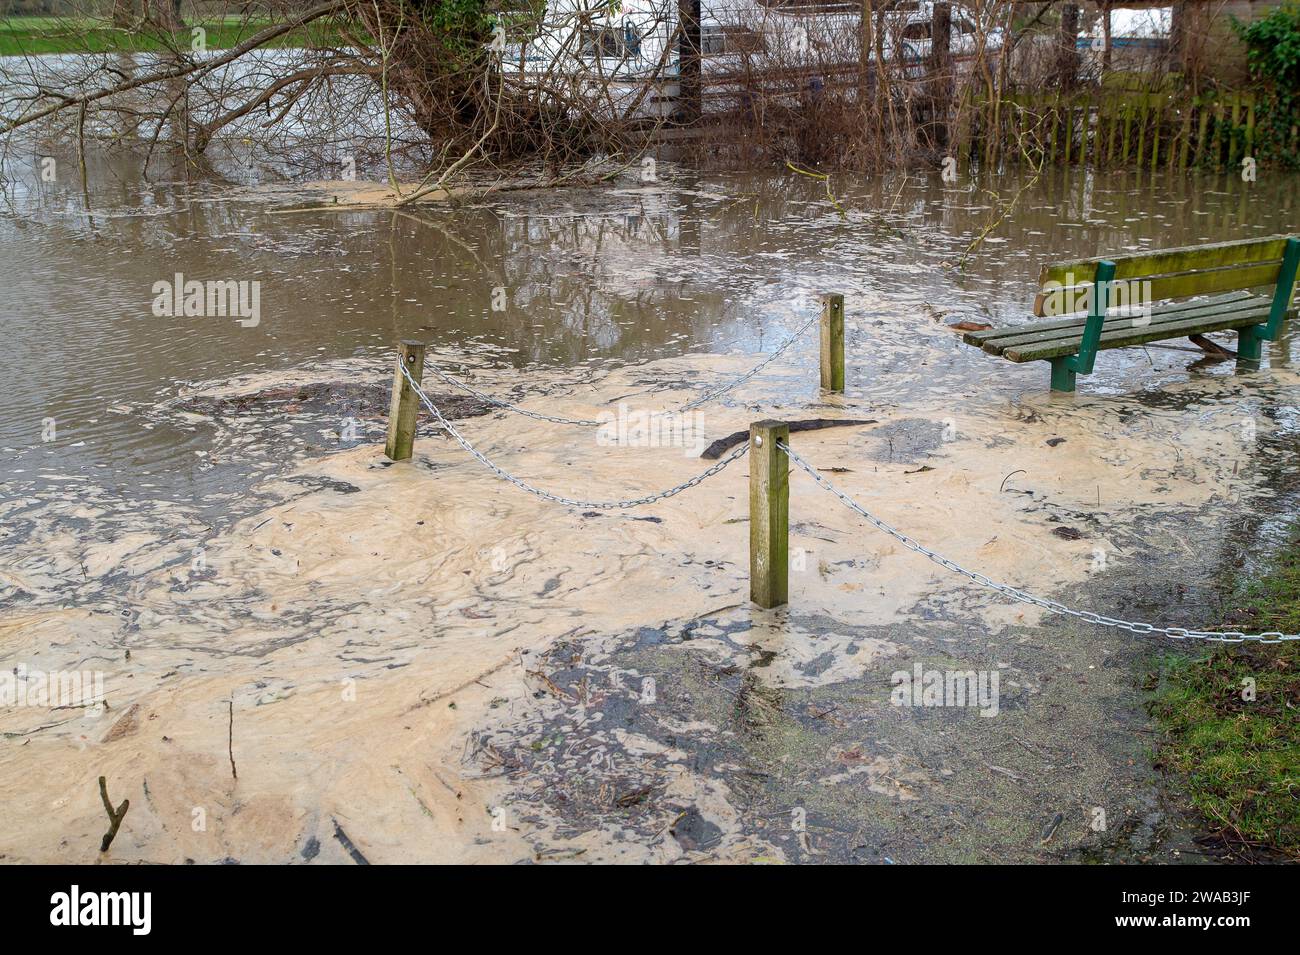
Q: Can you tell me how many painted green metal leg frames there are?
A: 2